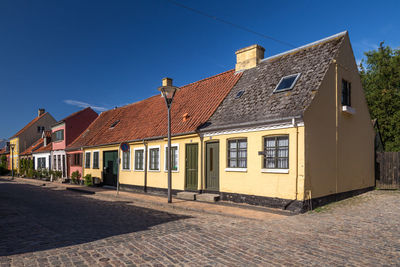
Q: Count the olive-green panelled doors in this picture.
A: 2